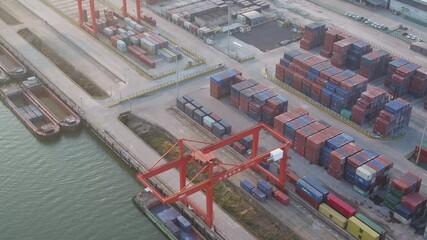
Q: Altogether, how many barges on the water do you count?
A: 4